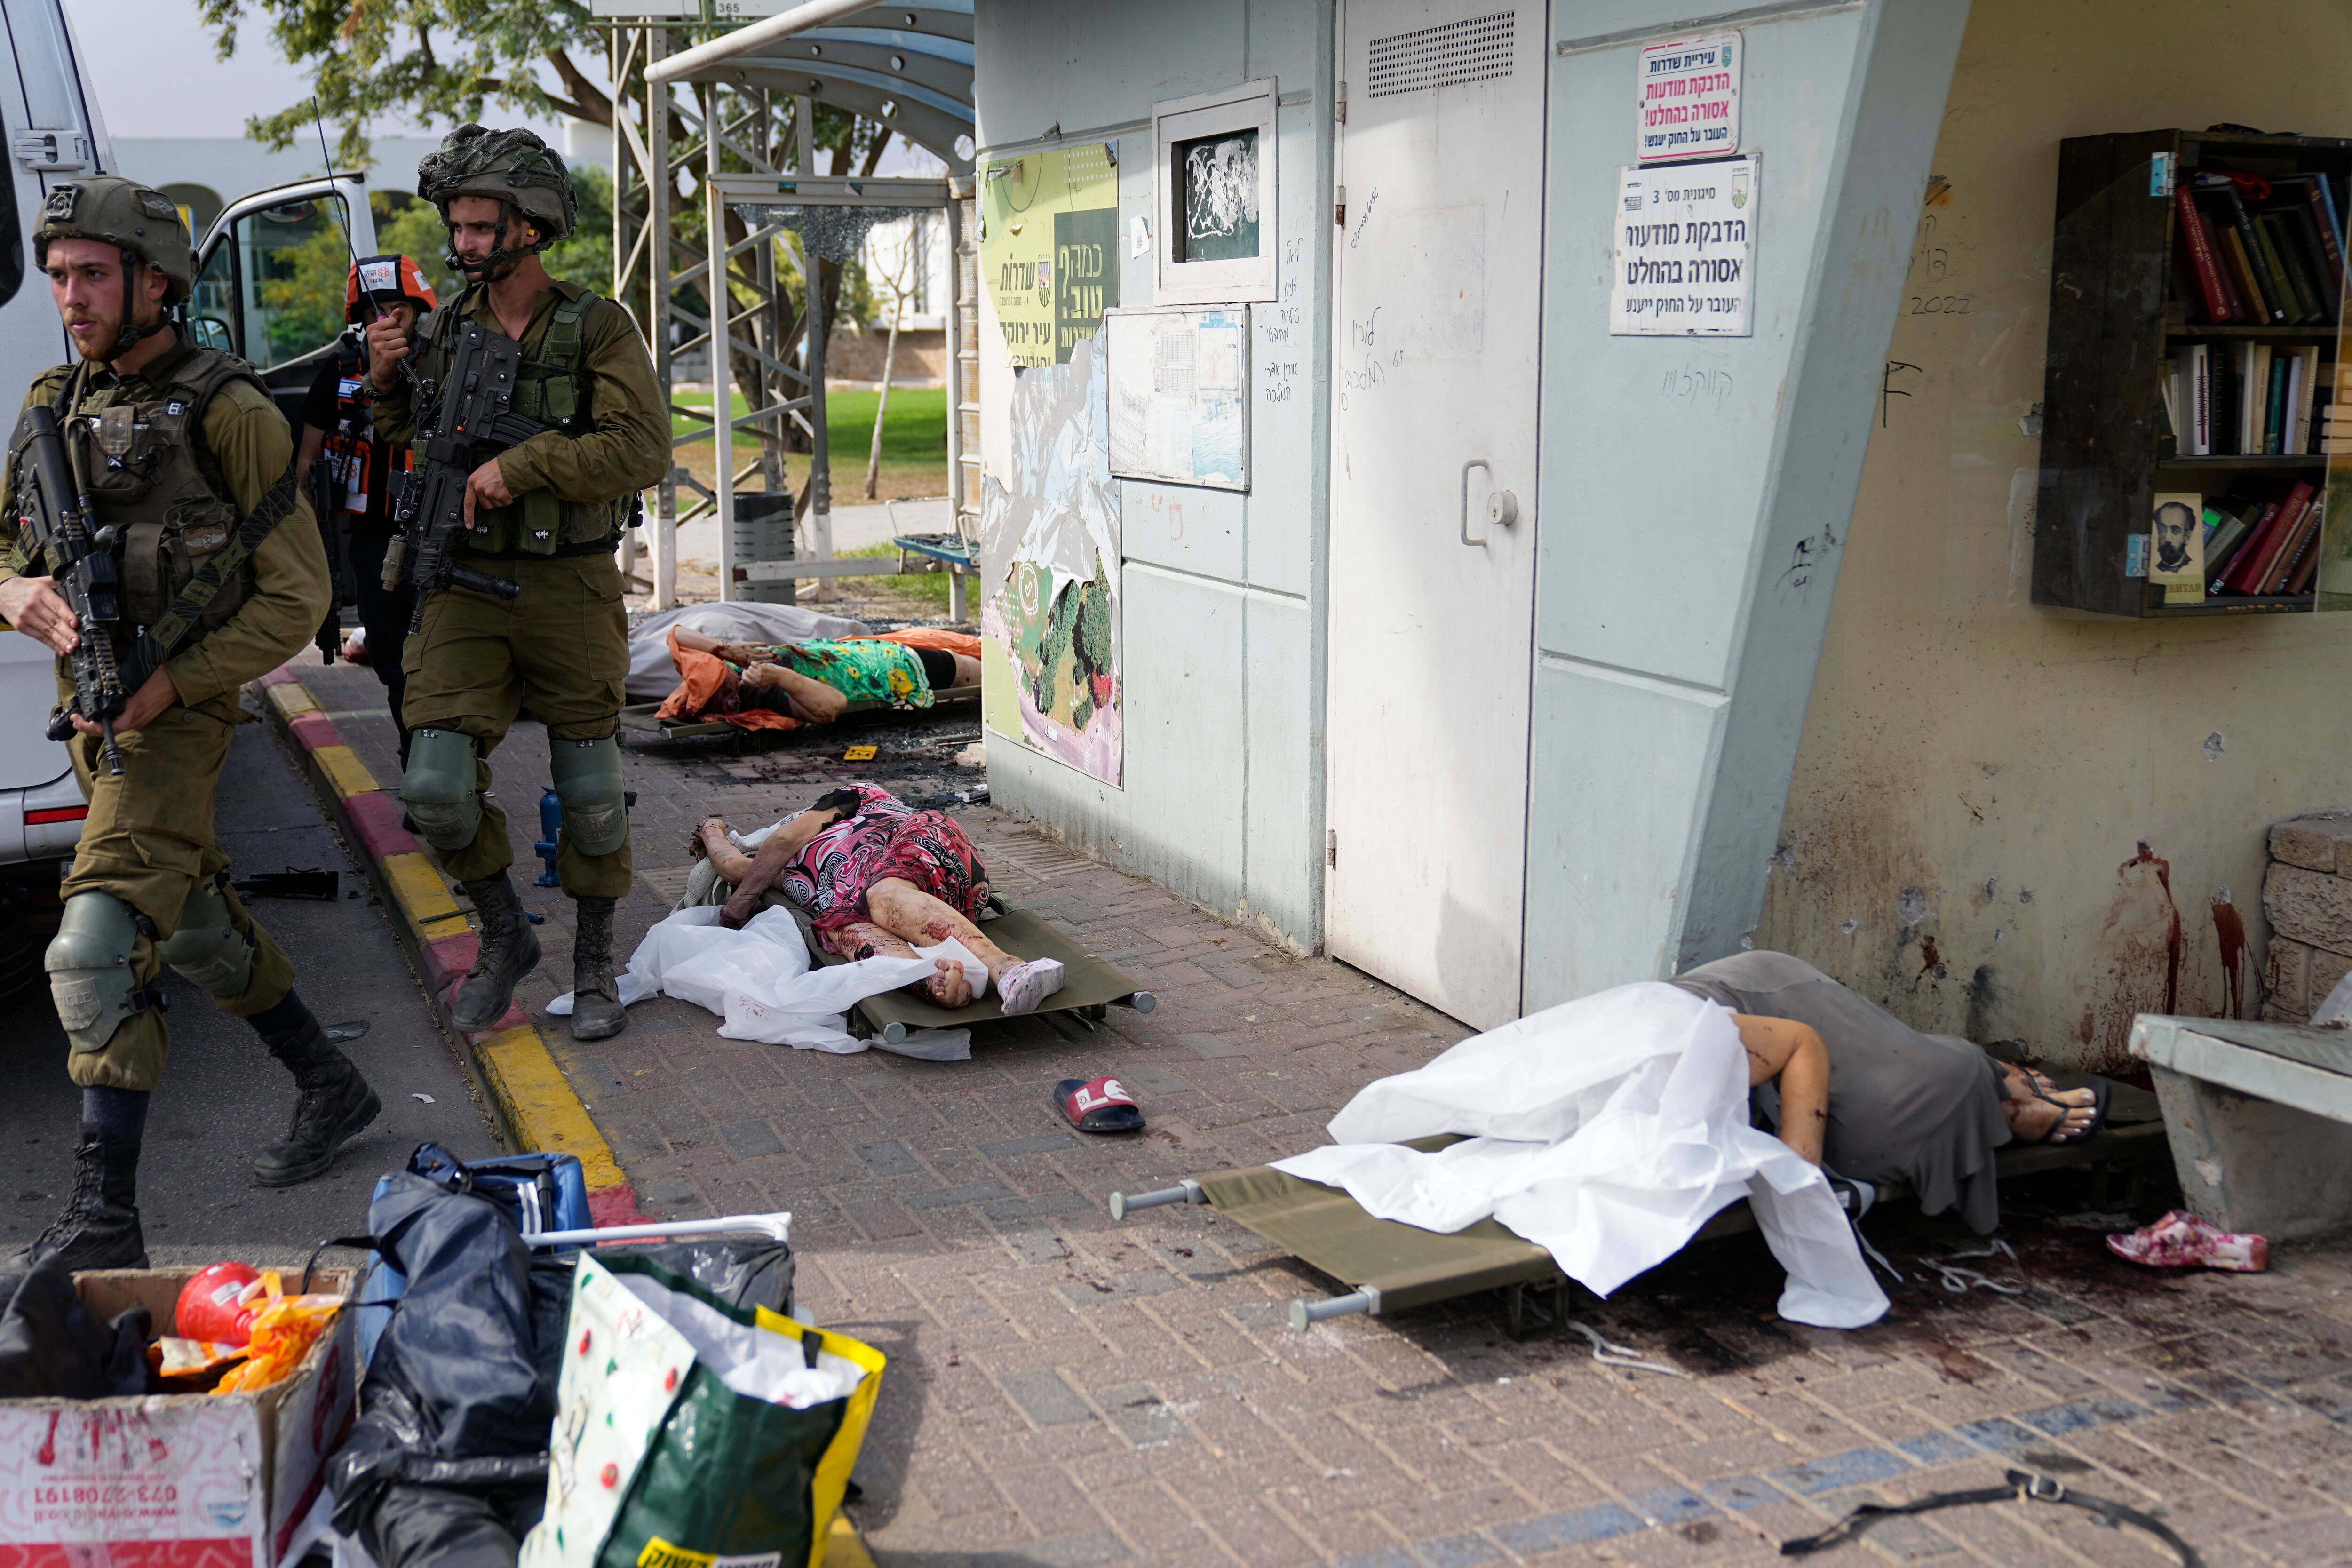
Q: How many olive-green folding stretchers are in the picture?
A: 3